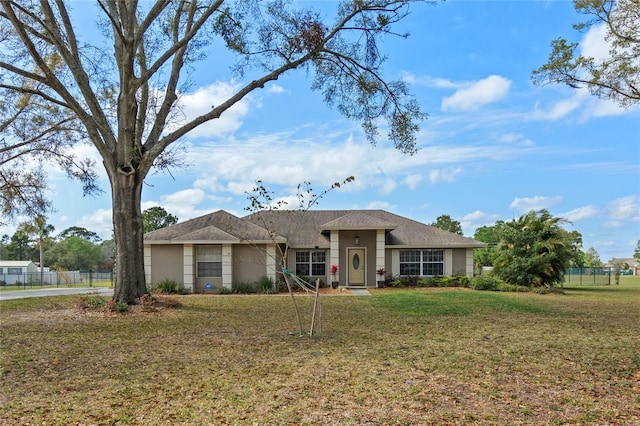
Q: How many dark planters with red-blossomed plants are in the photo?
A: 2